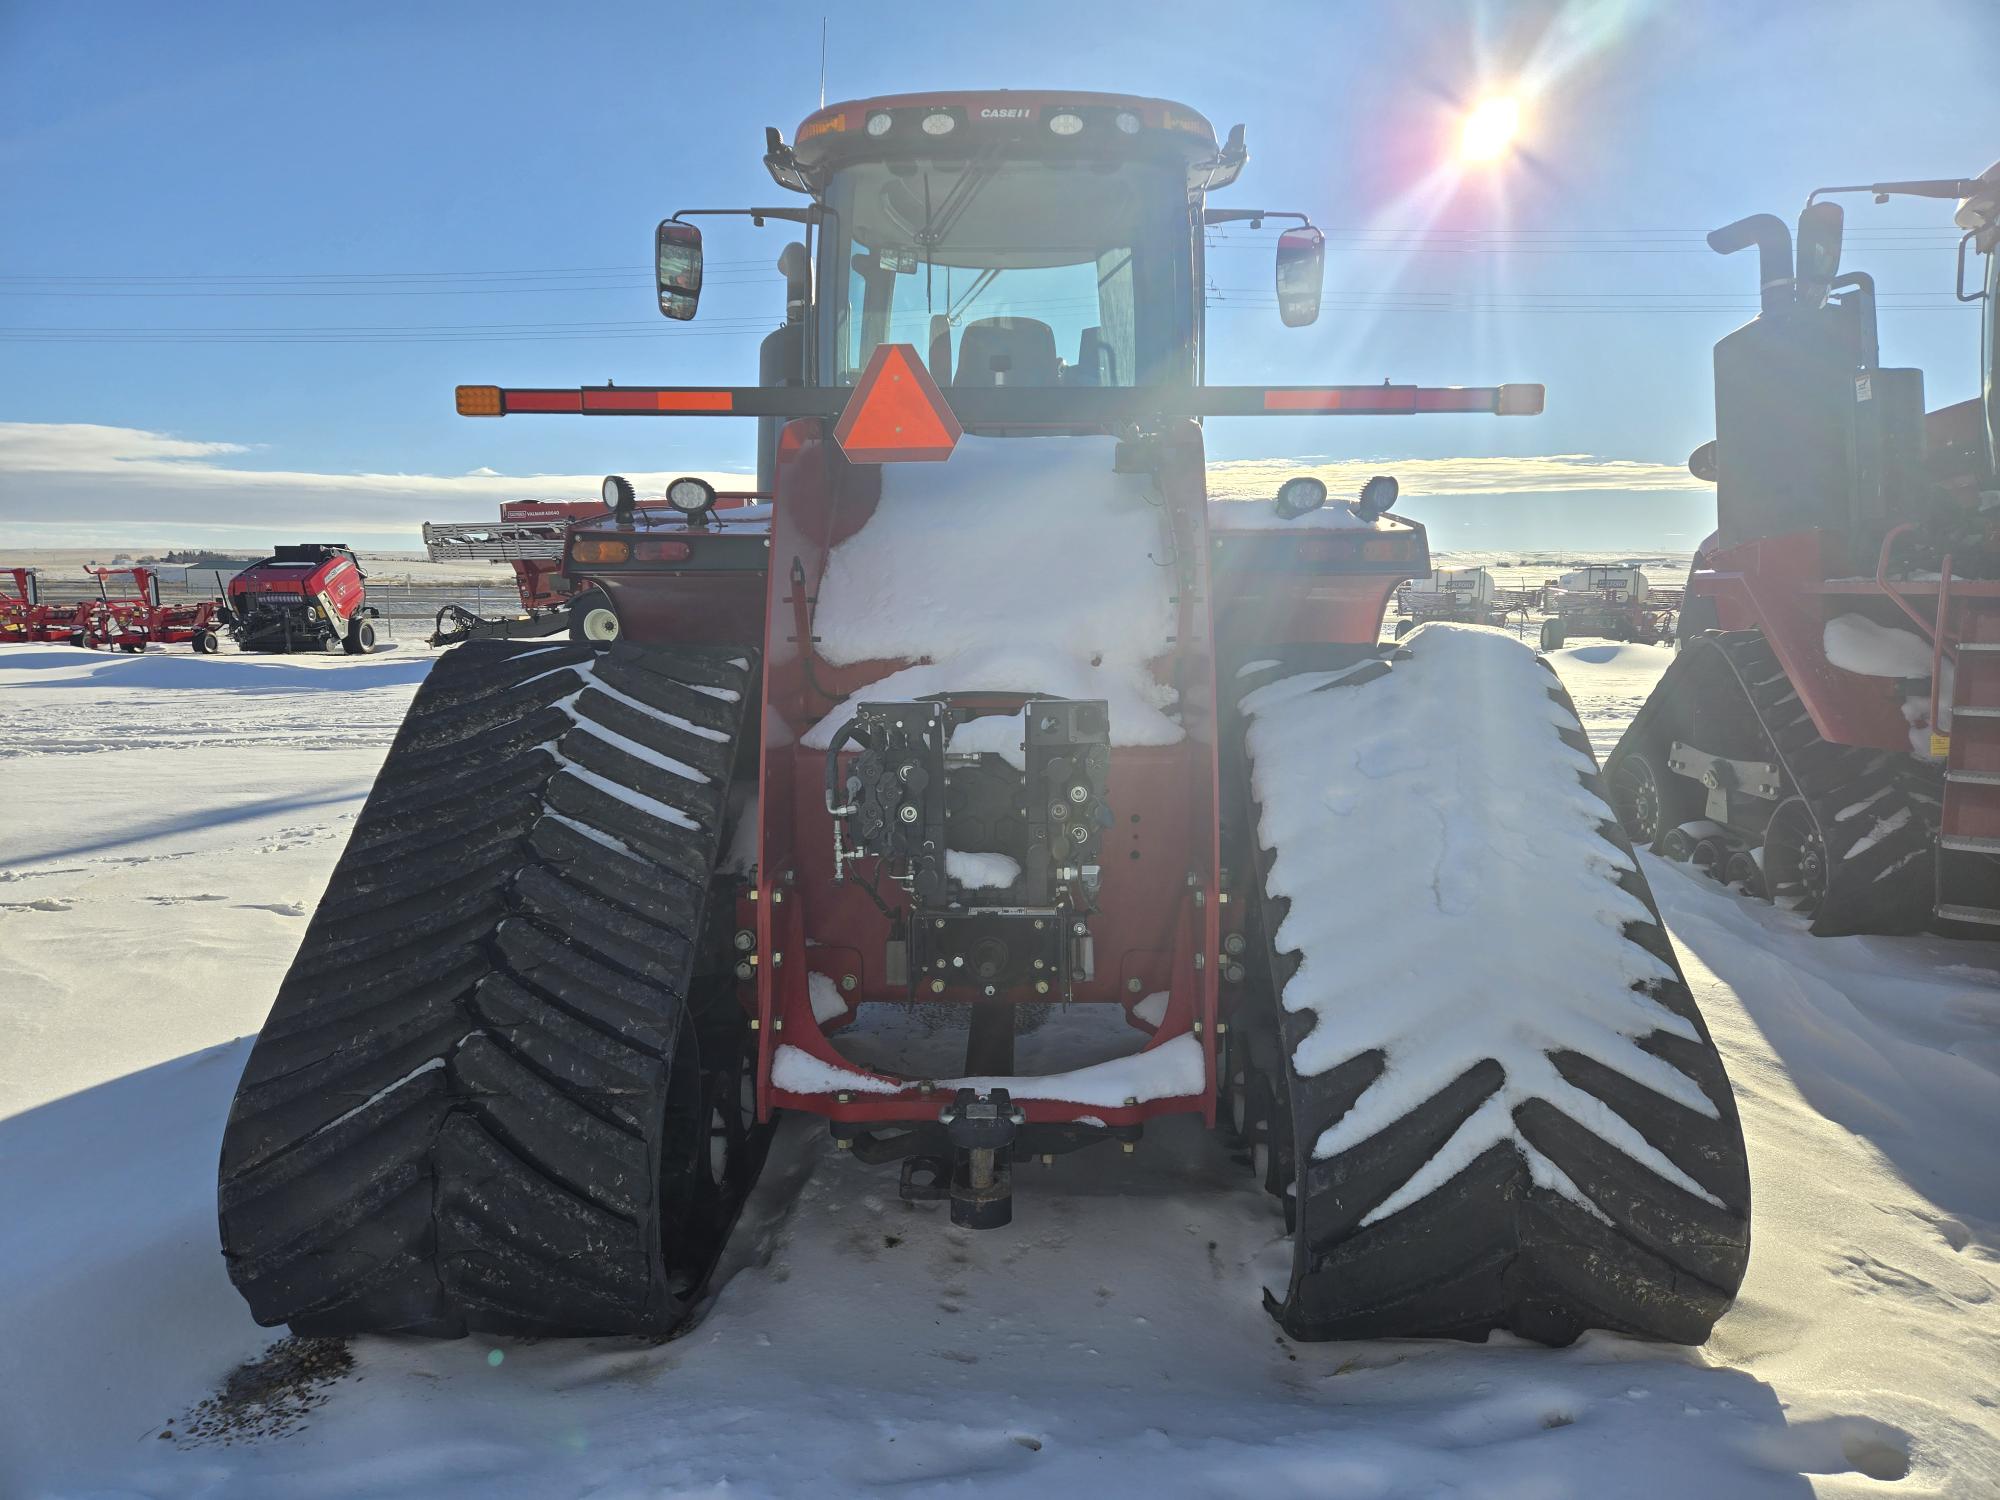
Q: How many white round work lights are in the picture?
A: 8